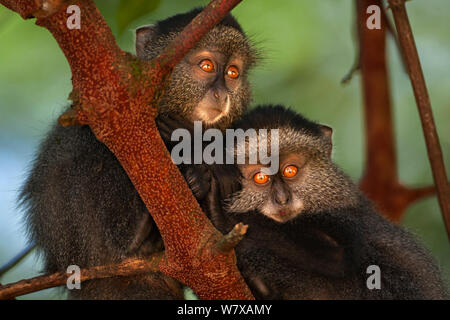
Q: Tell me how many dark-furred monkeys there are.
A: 2